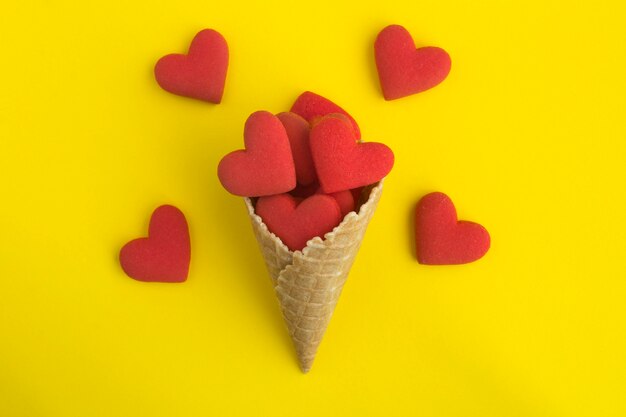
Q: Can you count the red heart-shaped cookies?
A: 10